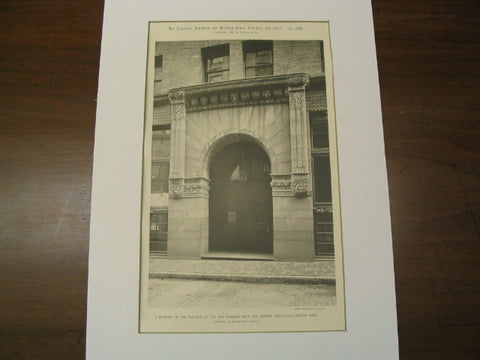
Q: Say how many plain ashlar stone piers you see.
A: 2